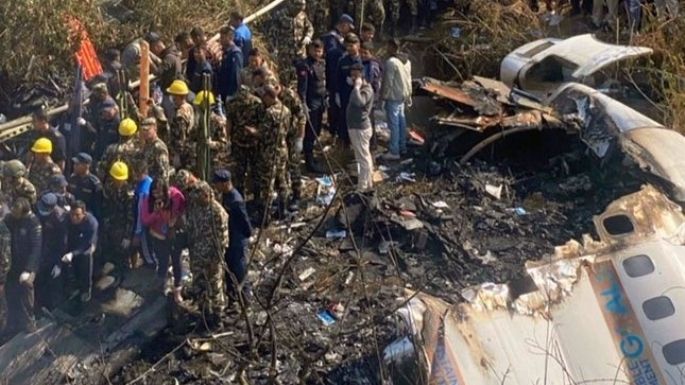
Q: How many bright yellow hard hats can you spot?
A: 5